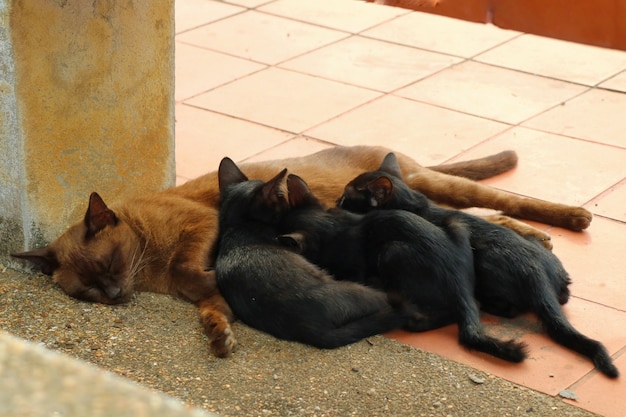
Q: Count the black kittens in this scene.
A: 3